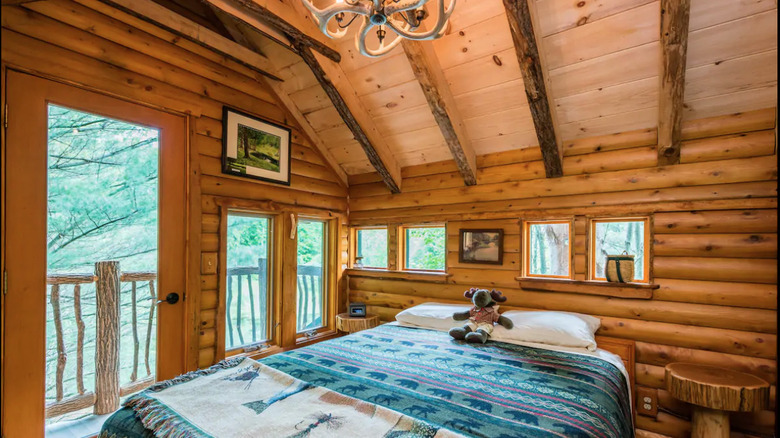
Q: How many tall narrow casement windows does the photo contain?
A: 2